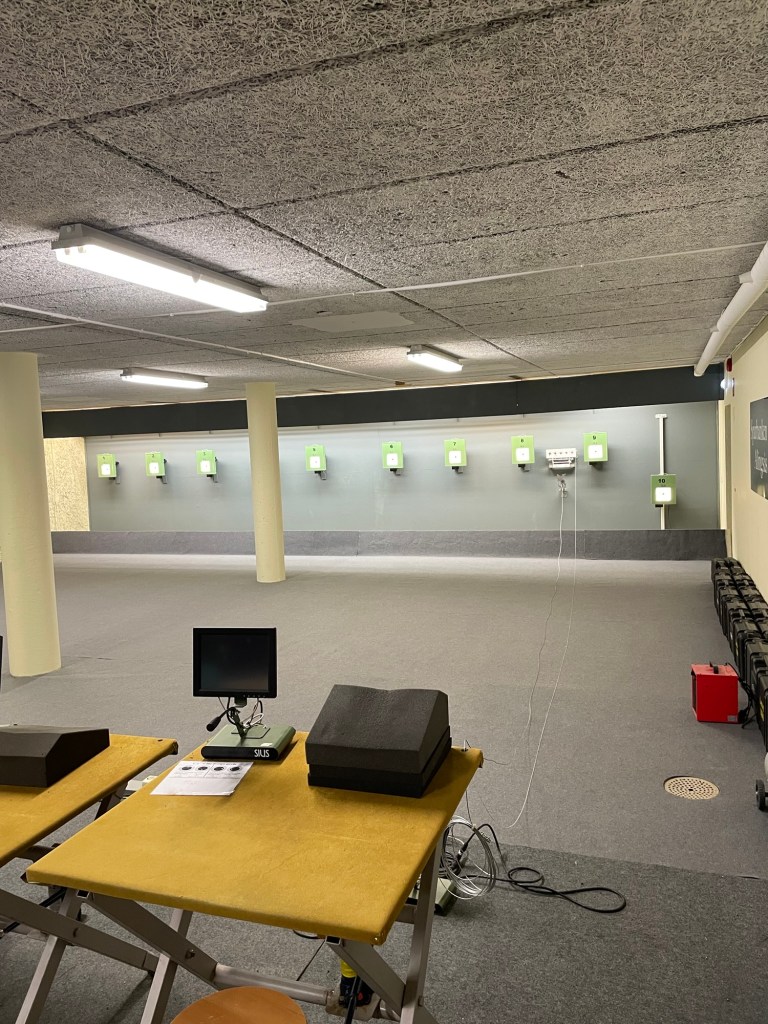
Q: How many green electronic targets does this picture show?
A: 9